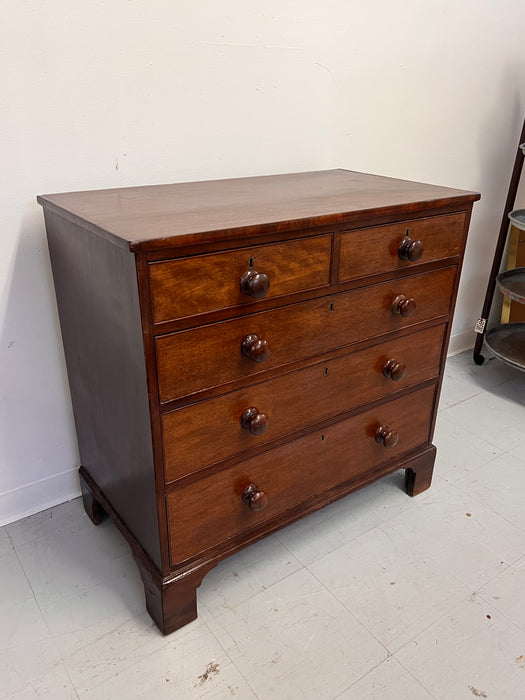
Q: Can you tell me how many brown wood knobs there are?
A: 8